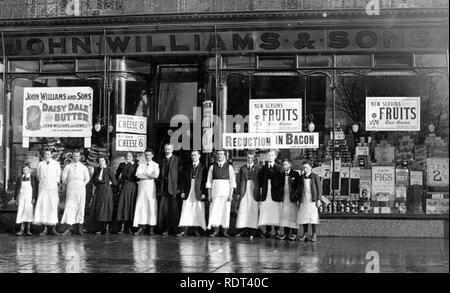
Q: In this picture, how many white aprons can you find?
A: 10